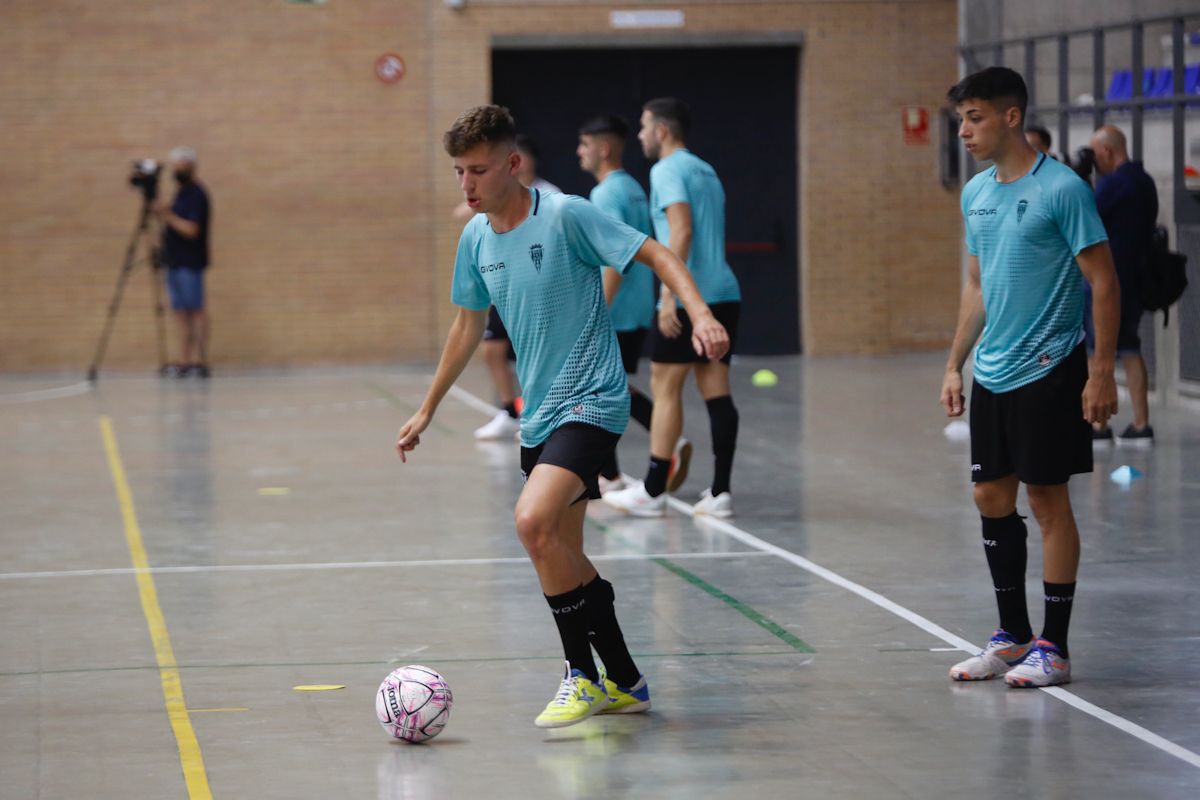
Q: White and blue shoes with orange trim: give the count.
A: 2